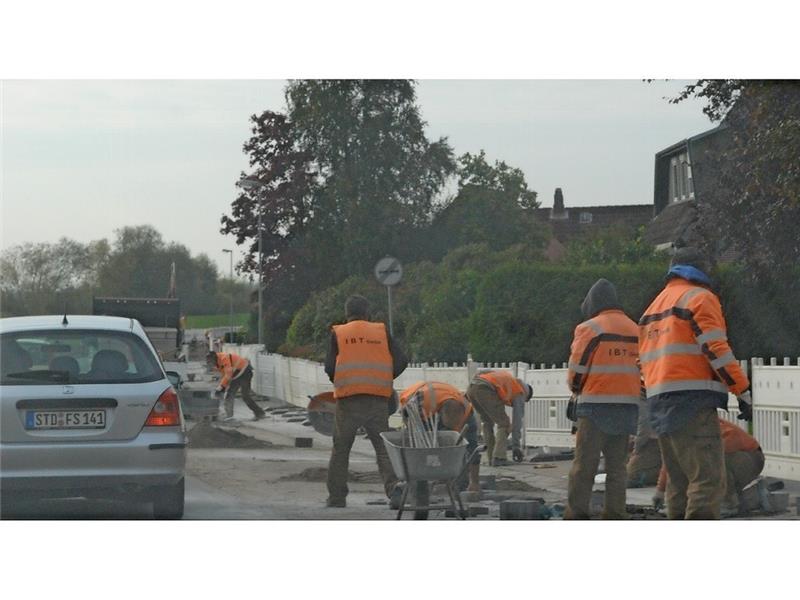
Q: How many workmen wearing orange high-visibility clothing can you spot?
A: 7